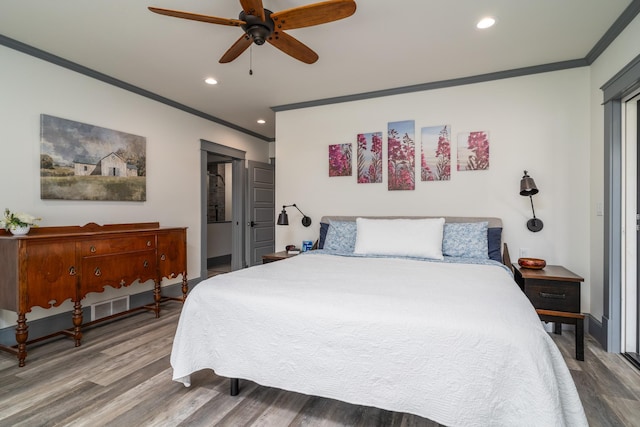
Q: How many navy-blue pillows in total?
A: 2